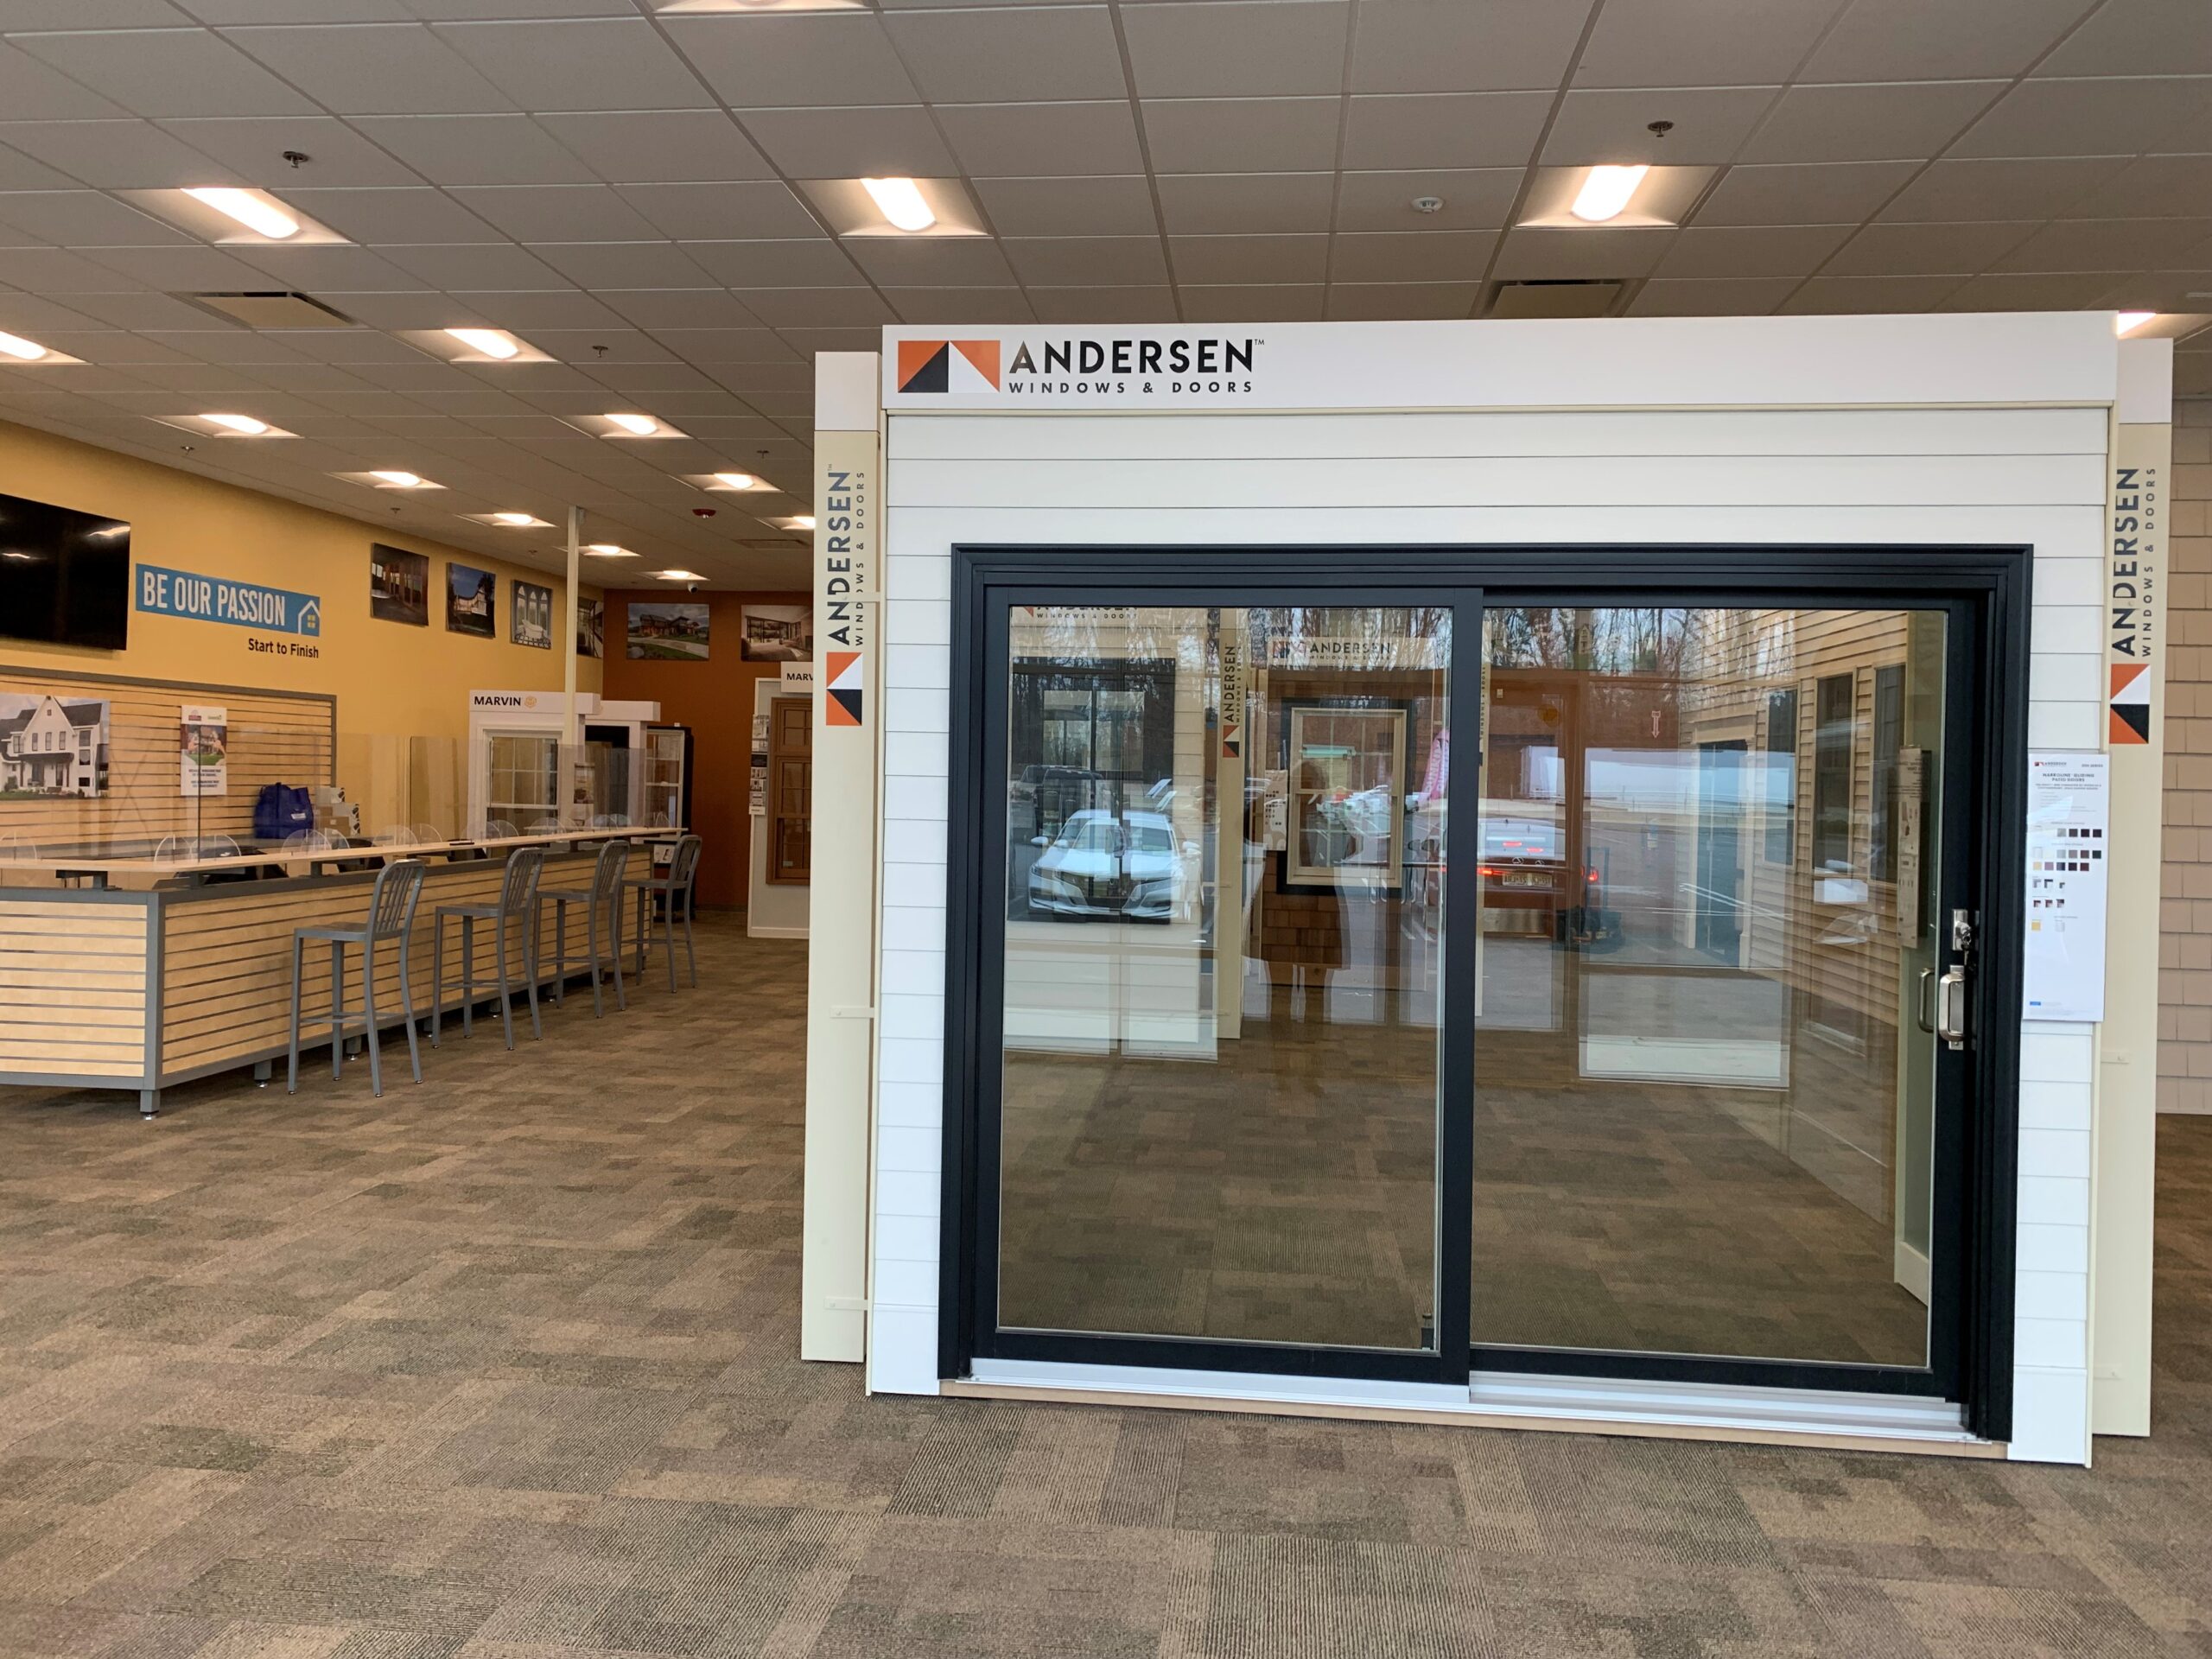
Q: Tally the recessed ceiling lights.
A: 15